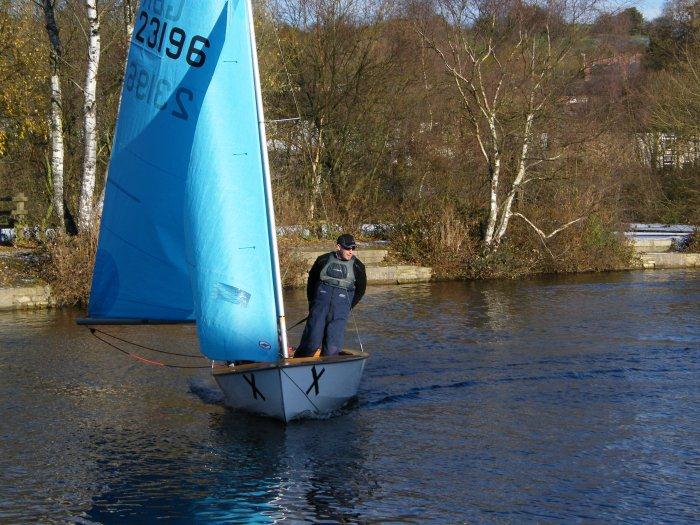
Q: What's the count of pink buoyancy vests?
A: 0